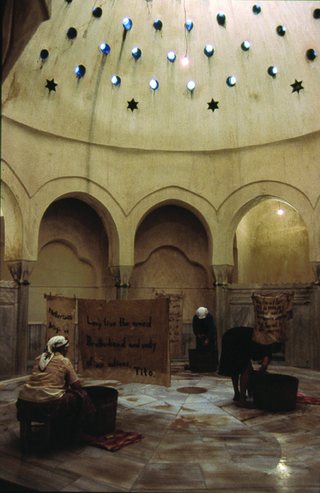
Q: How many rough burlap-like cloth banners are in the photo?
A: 4